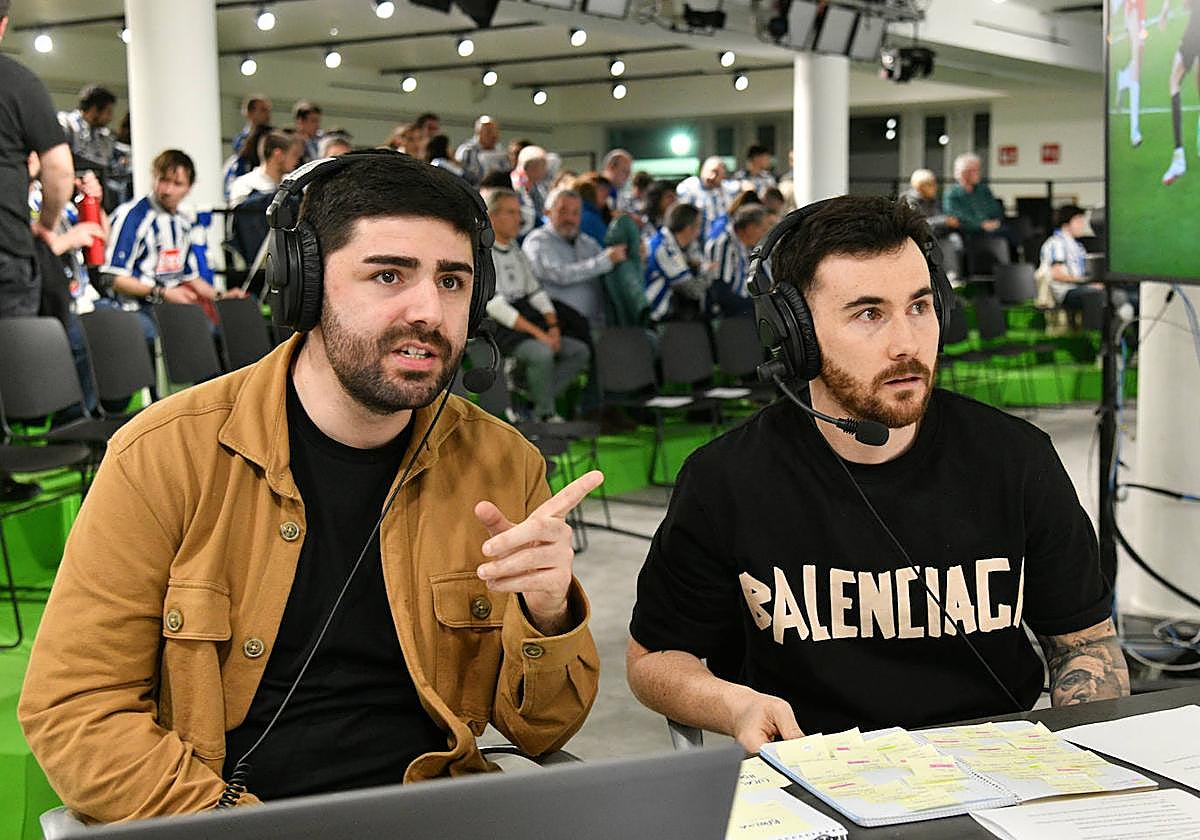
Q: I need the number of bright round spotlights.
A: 15